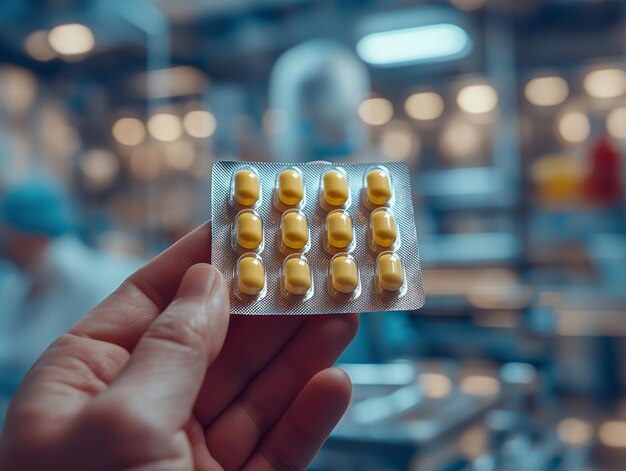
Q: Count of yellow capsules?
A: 12